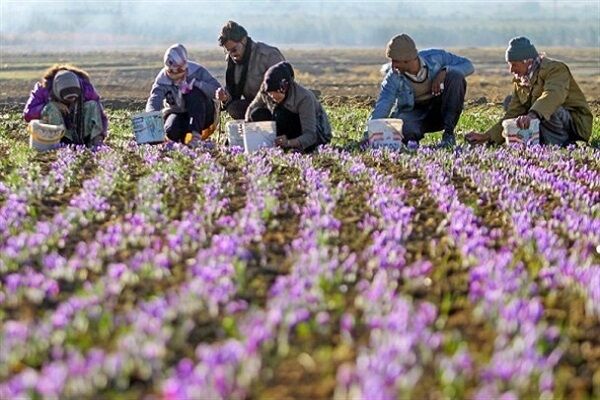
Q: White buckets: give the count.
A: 6